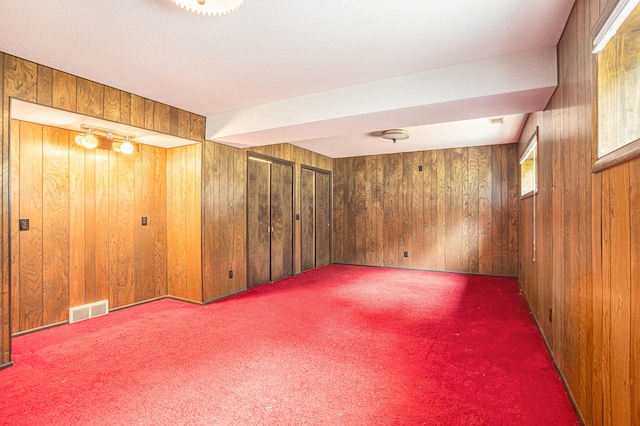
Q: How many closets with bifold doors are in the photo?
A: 2